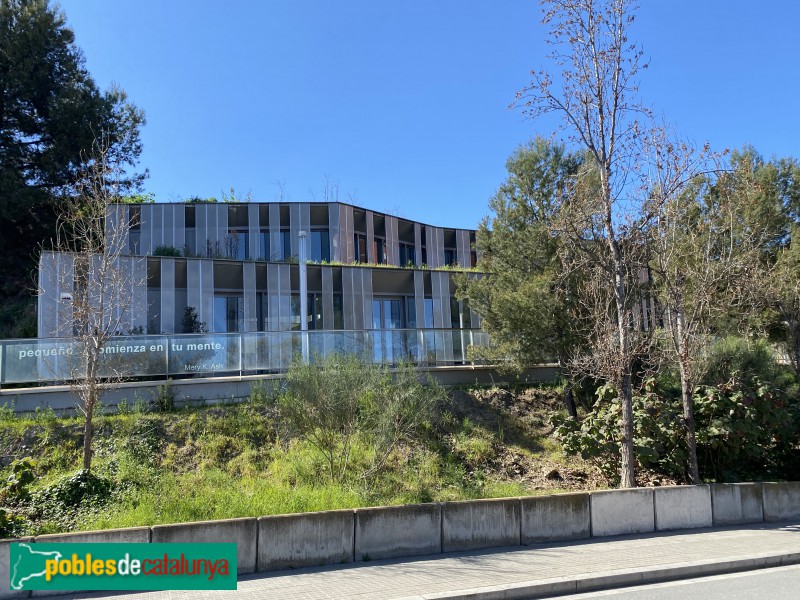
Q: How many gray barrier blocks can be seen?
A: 11